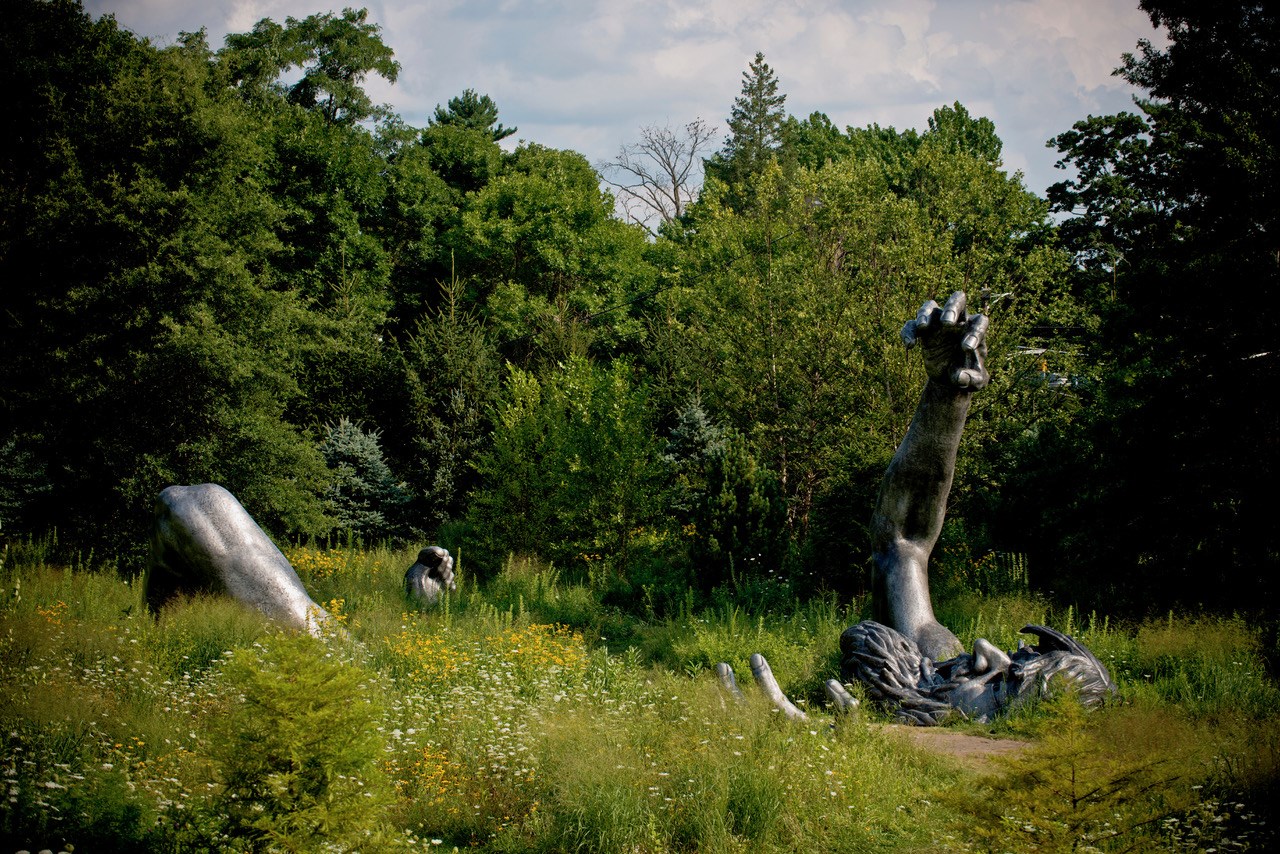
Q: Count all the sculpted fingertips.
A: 8